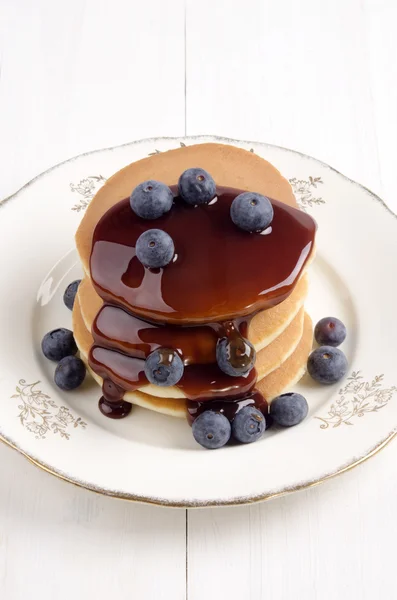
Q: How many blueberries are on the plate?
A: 14